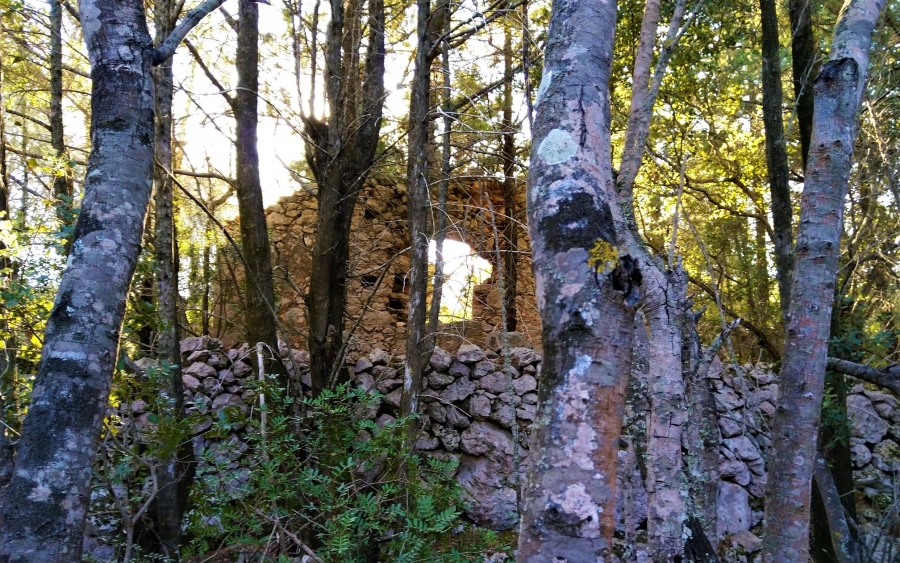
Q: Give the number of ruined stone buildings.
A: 1